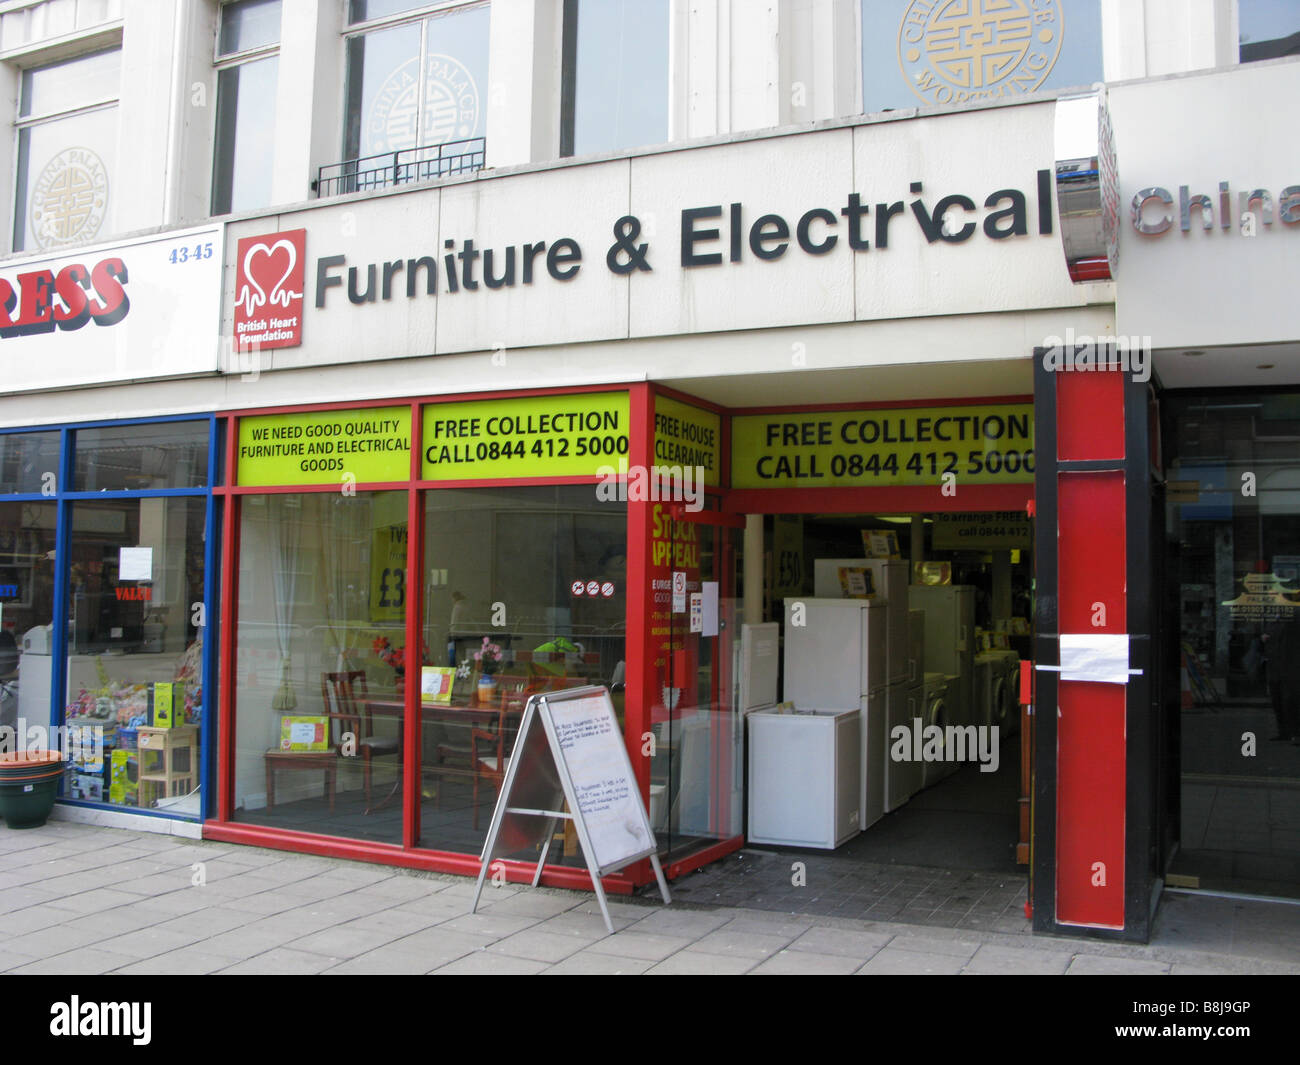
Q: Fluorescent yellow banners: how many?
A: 4